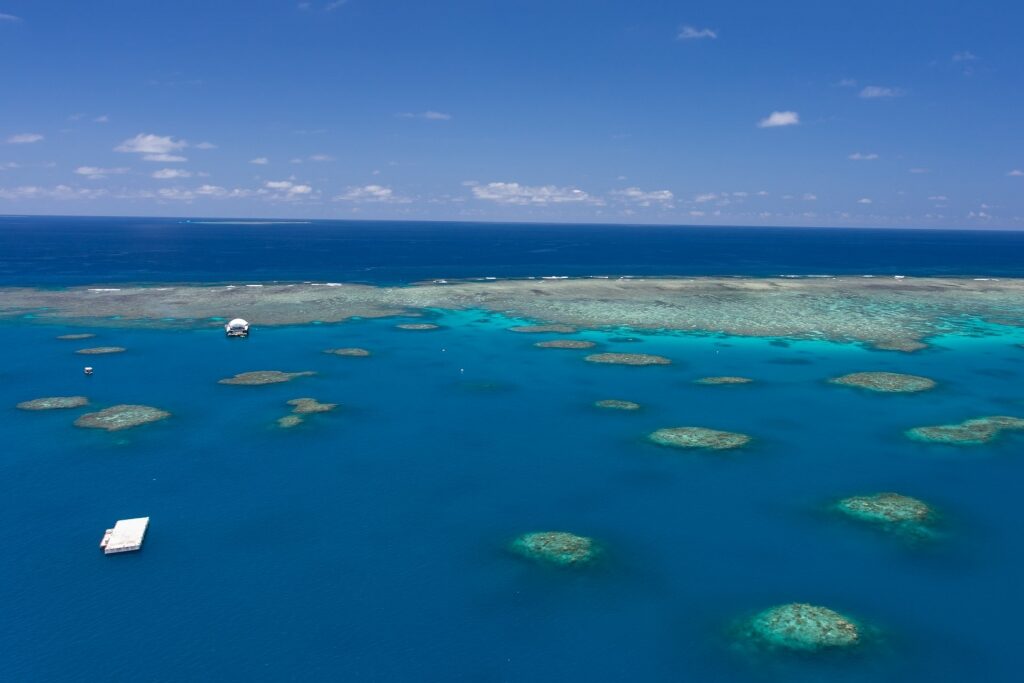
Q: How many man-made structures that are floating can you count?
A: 3